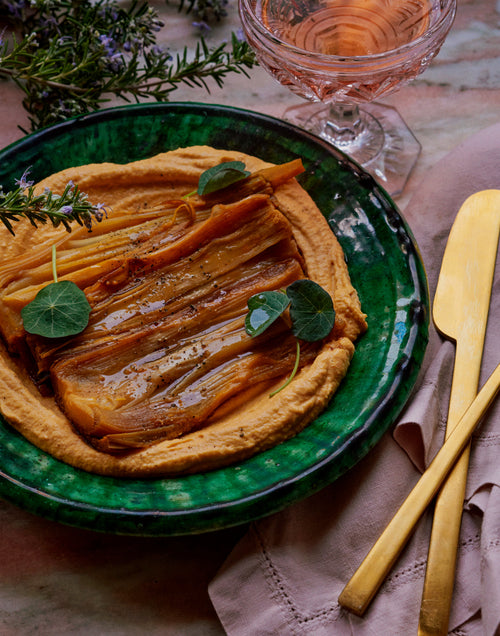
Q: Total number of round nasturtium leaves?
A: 4